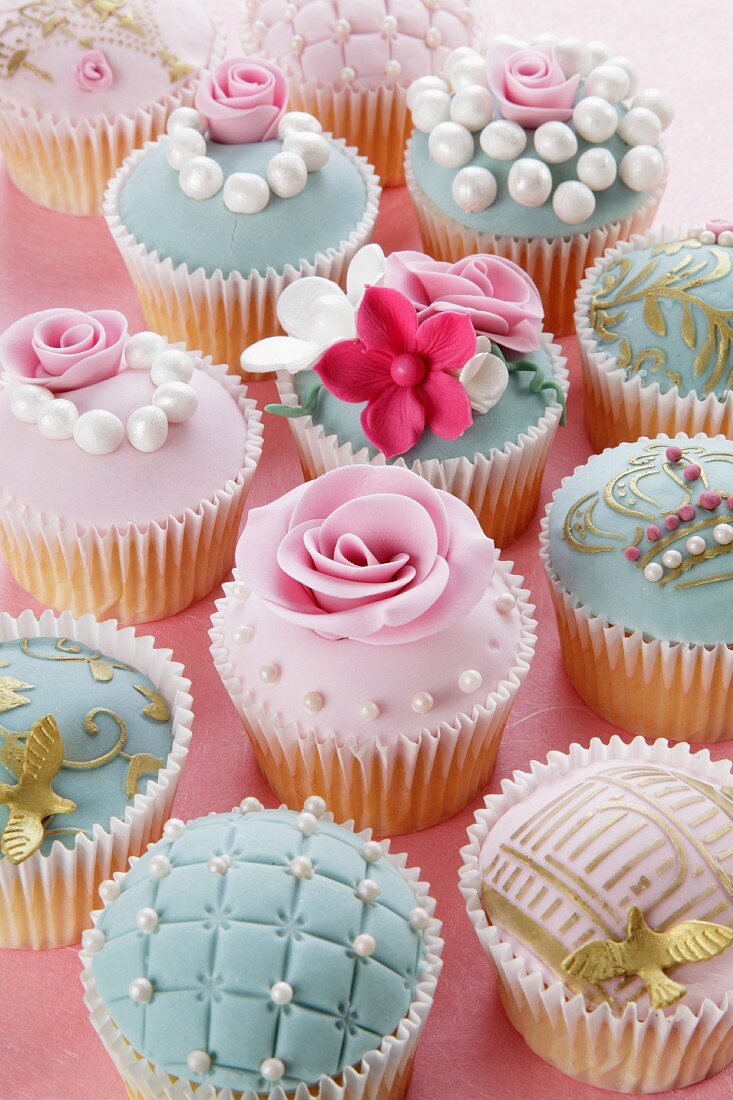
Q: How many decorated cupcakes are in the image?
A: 12